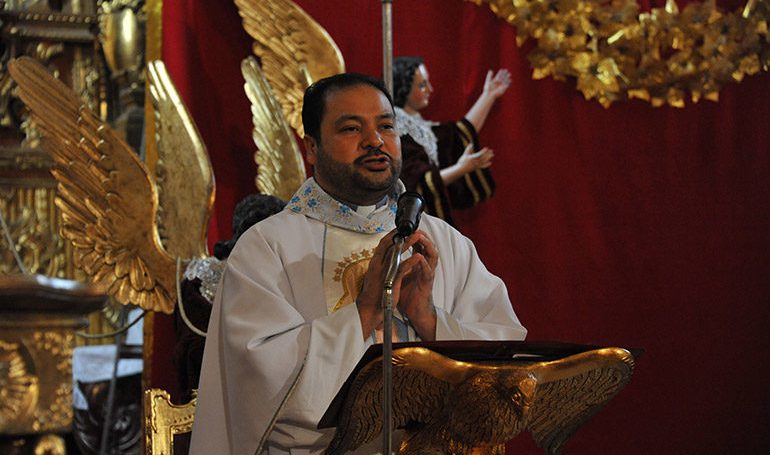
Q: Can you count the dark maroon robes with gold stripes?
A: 1